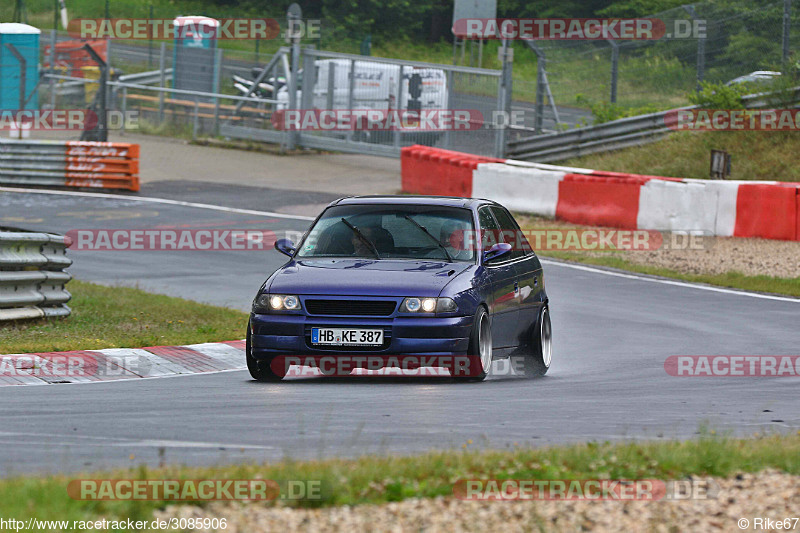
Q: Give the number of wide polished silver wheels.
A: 2